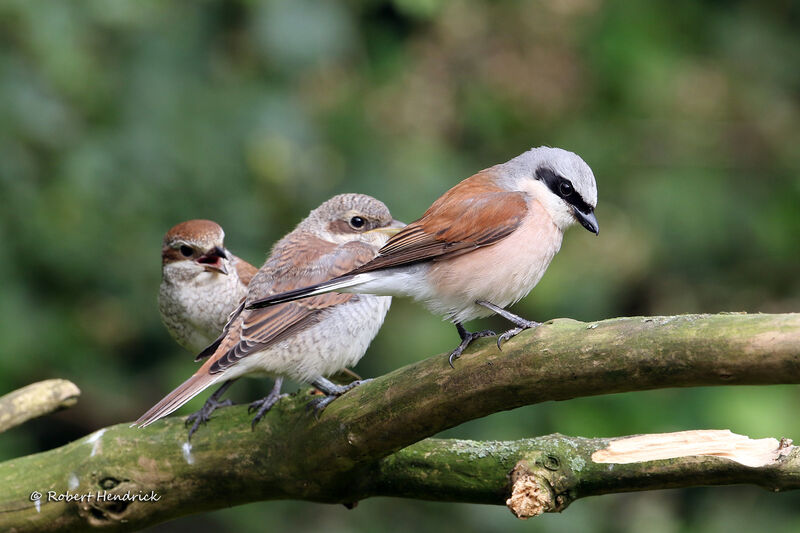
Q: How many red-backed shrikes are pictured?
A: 3